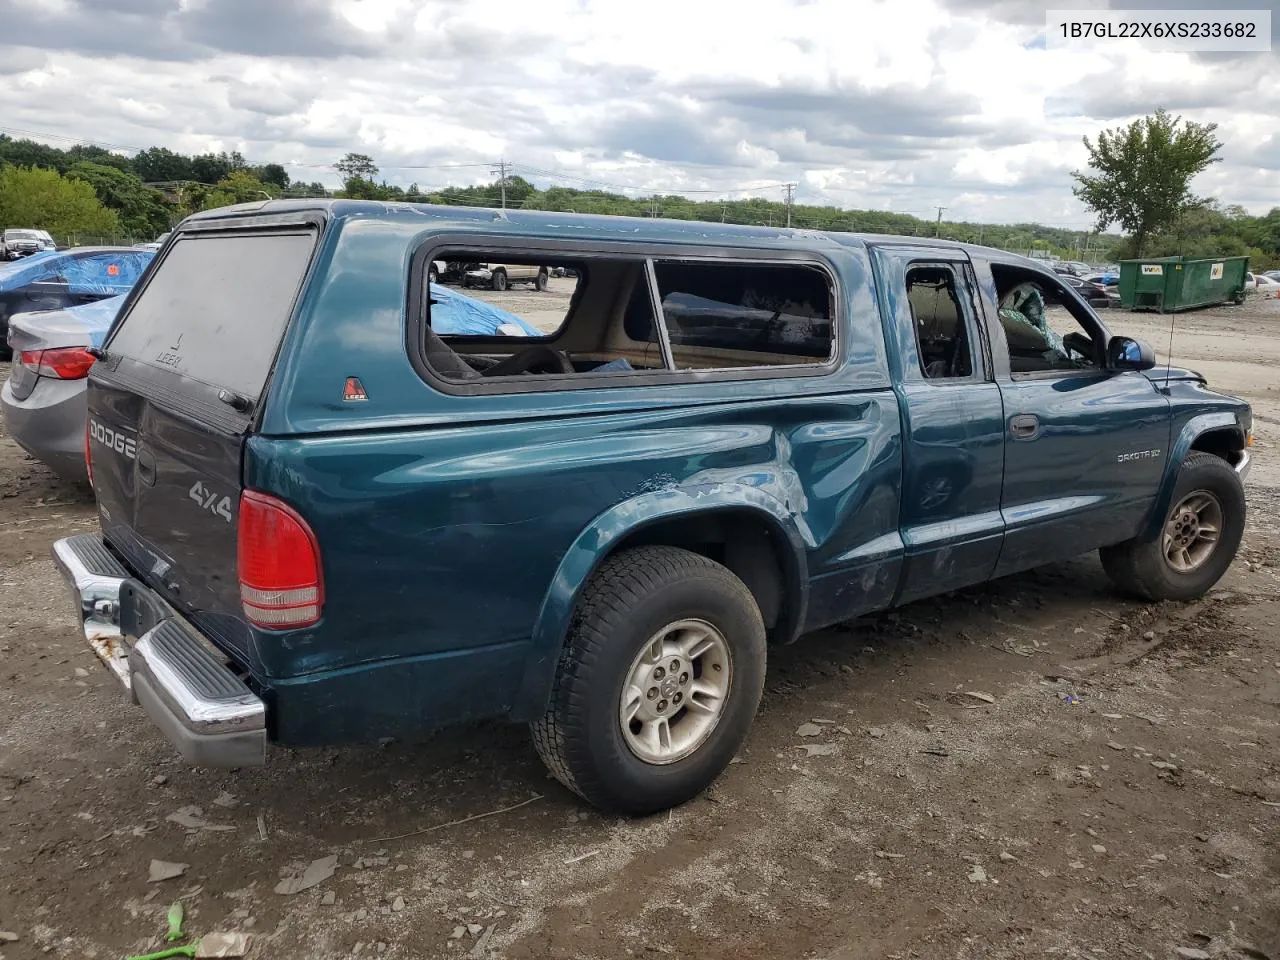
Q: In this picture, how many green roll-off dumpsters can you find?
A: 1